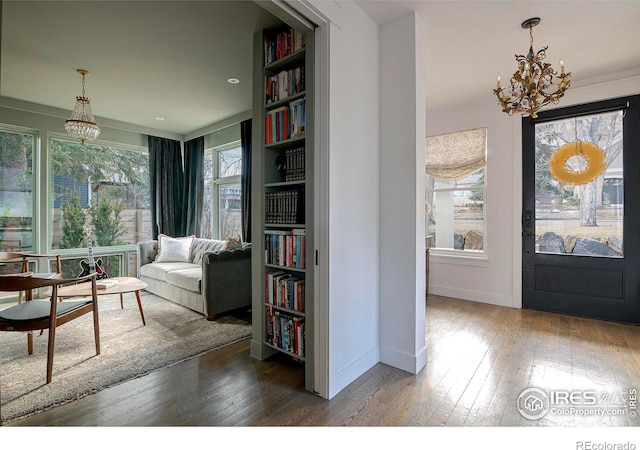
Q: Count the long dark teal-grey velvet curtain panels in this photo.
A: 3